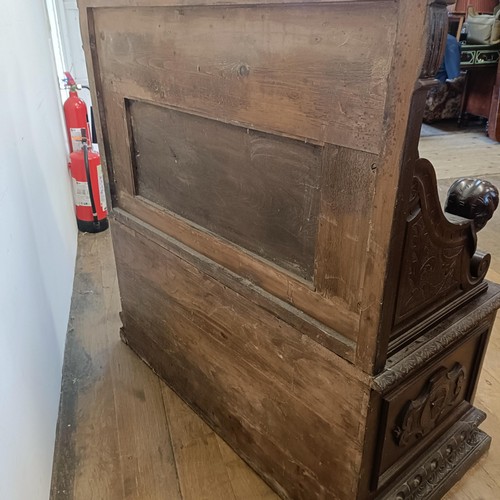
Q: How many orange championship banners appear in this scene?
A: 0